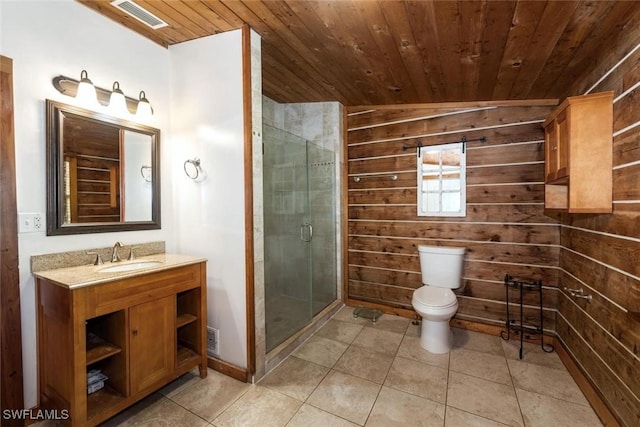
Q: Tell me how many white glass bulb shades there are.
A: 3